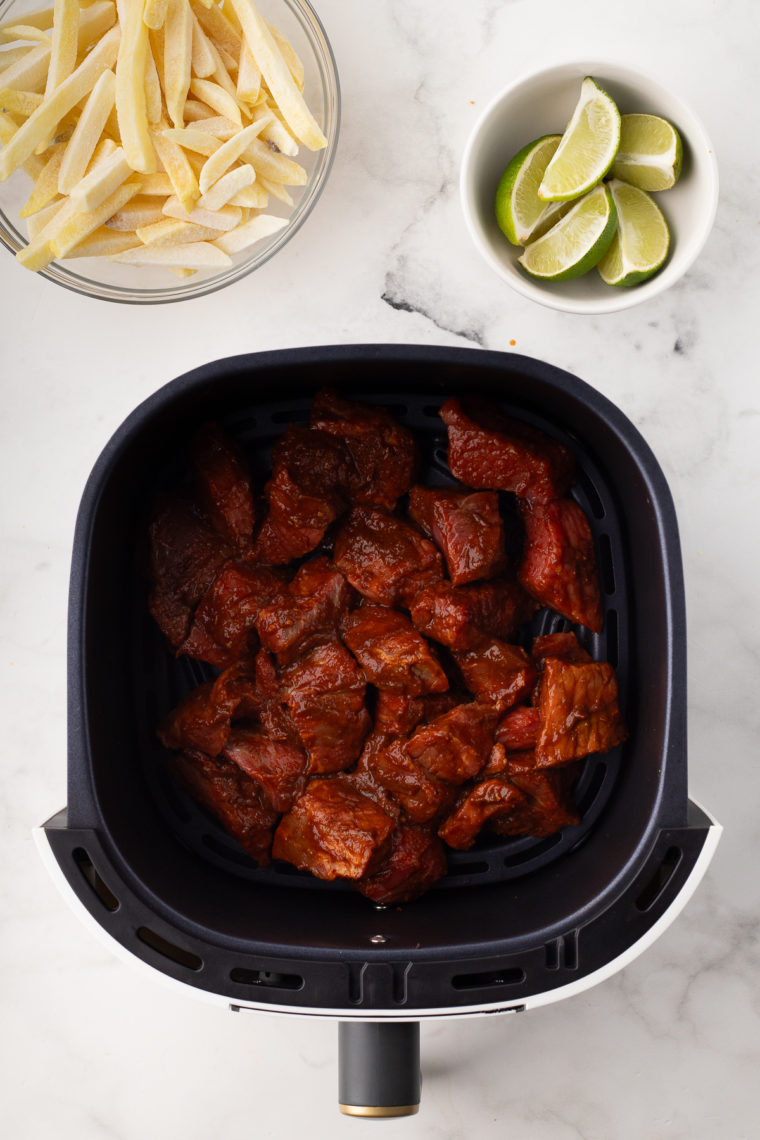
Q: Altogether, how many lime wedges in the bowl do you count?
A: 5